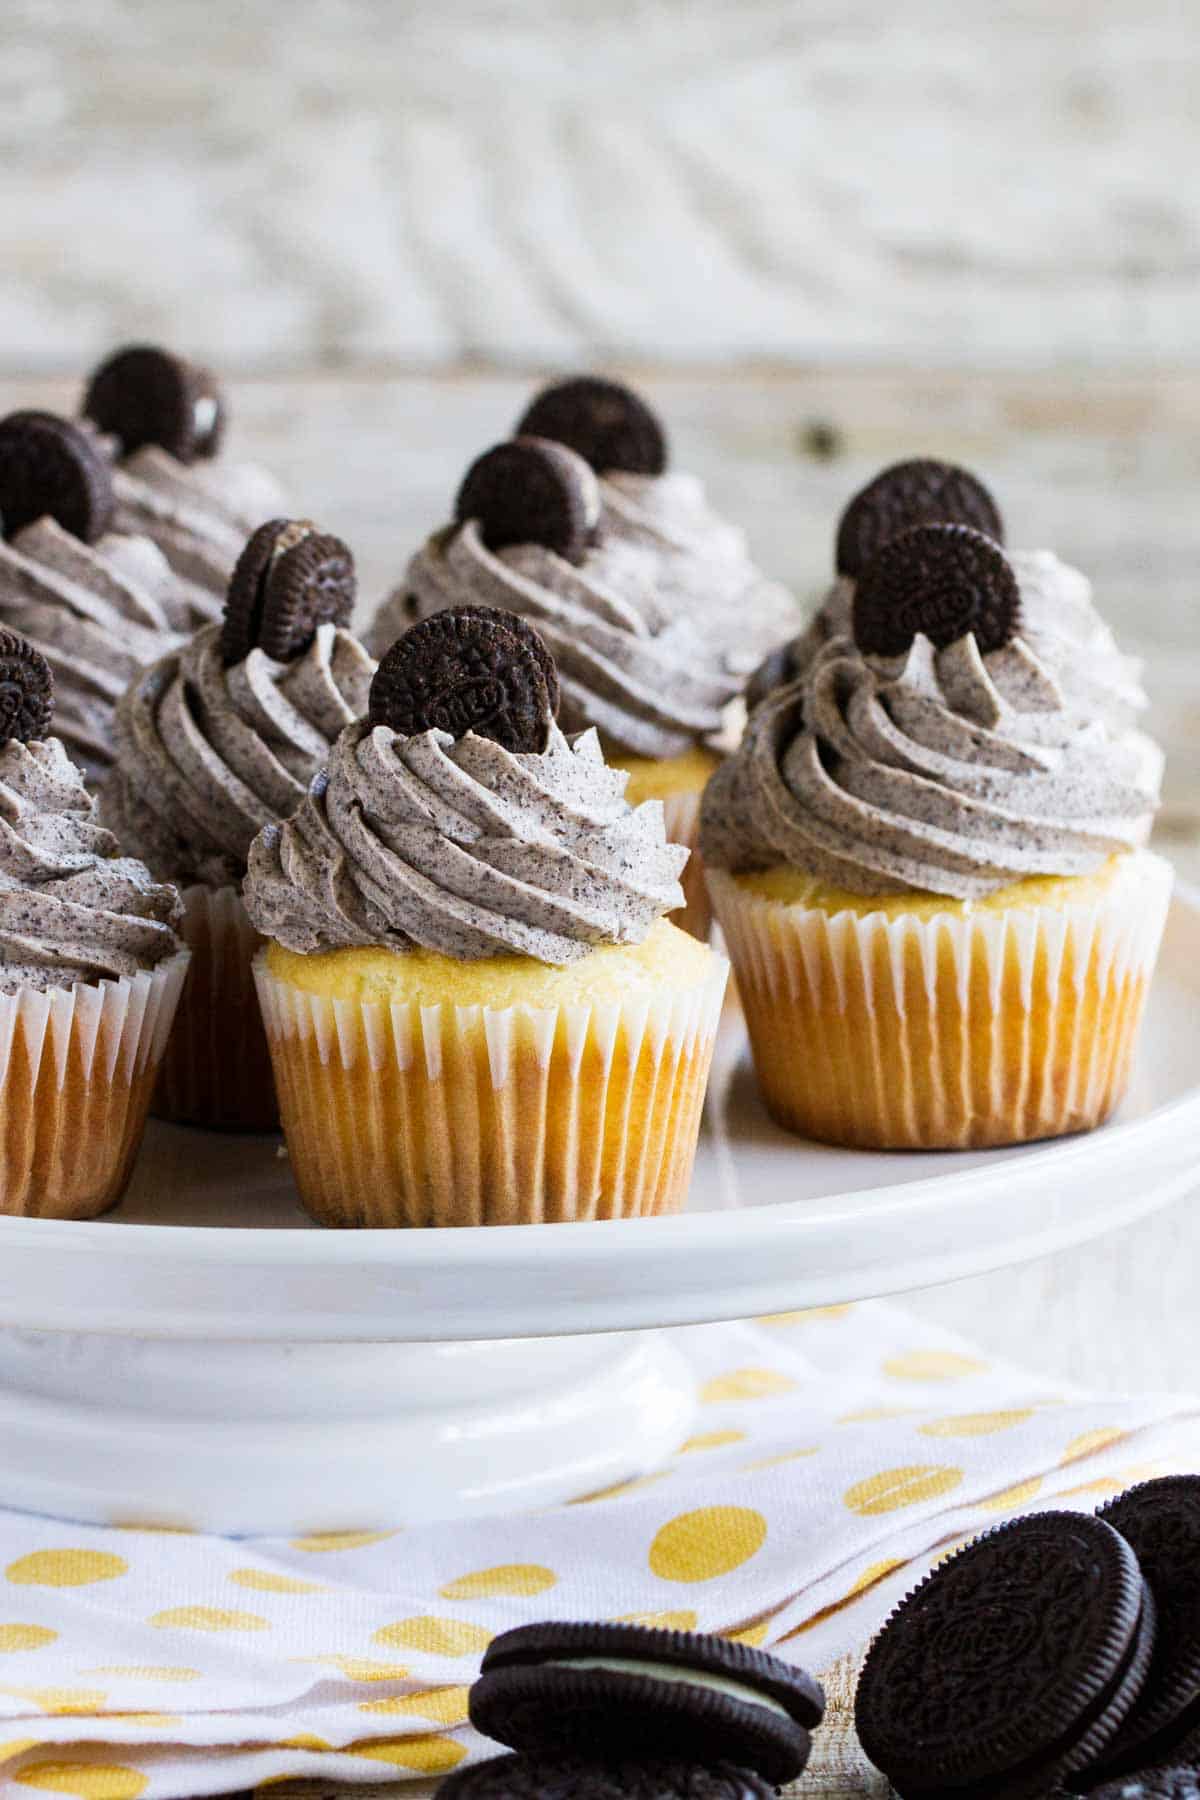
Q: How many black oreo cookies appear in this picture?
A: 14